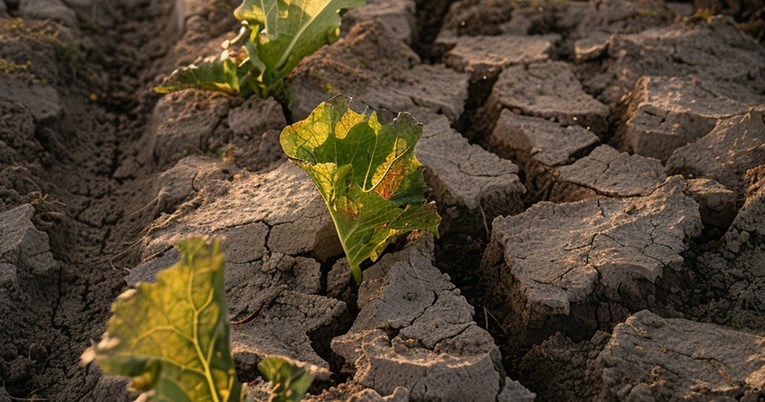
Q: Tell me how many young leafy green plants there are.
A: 3